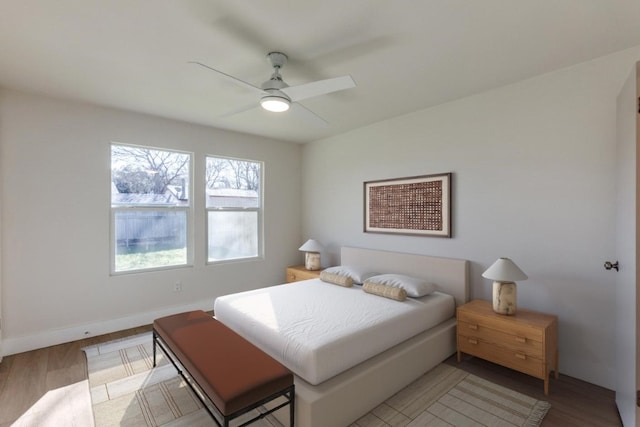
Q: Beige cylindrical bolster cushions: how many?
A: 2